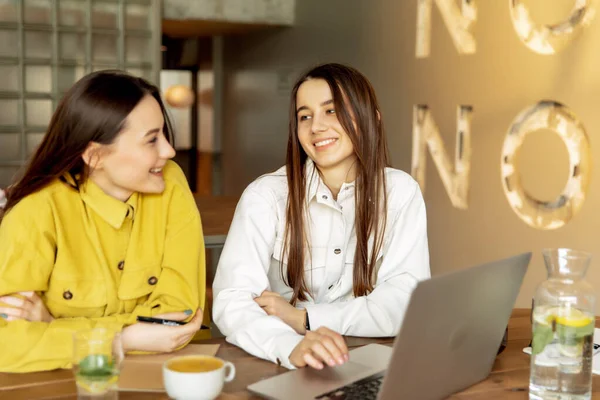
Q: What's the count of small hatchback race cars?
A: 0